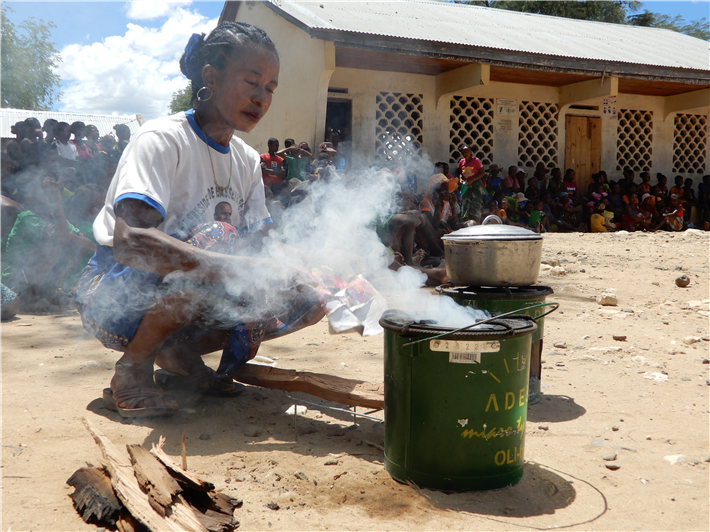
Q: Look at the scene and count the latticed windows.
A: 5